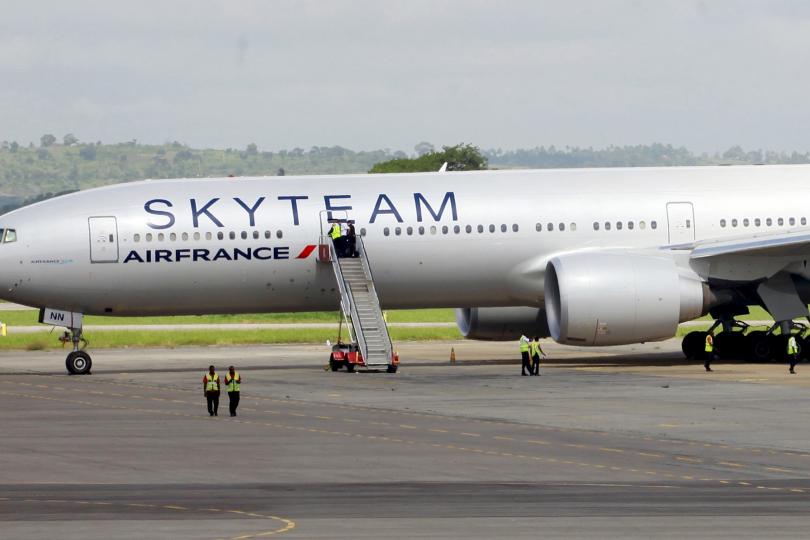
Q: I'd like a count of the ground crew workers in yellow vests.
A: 7